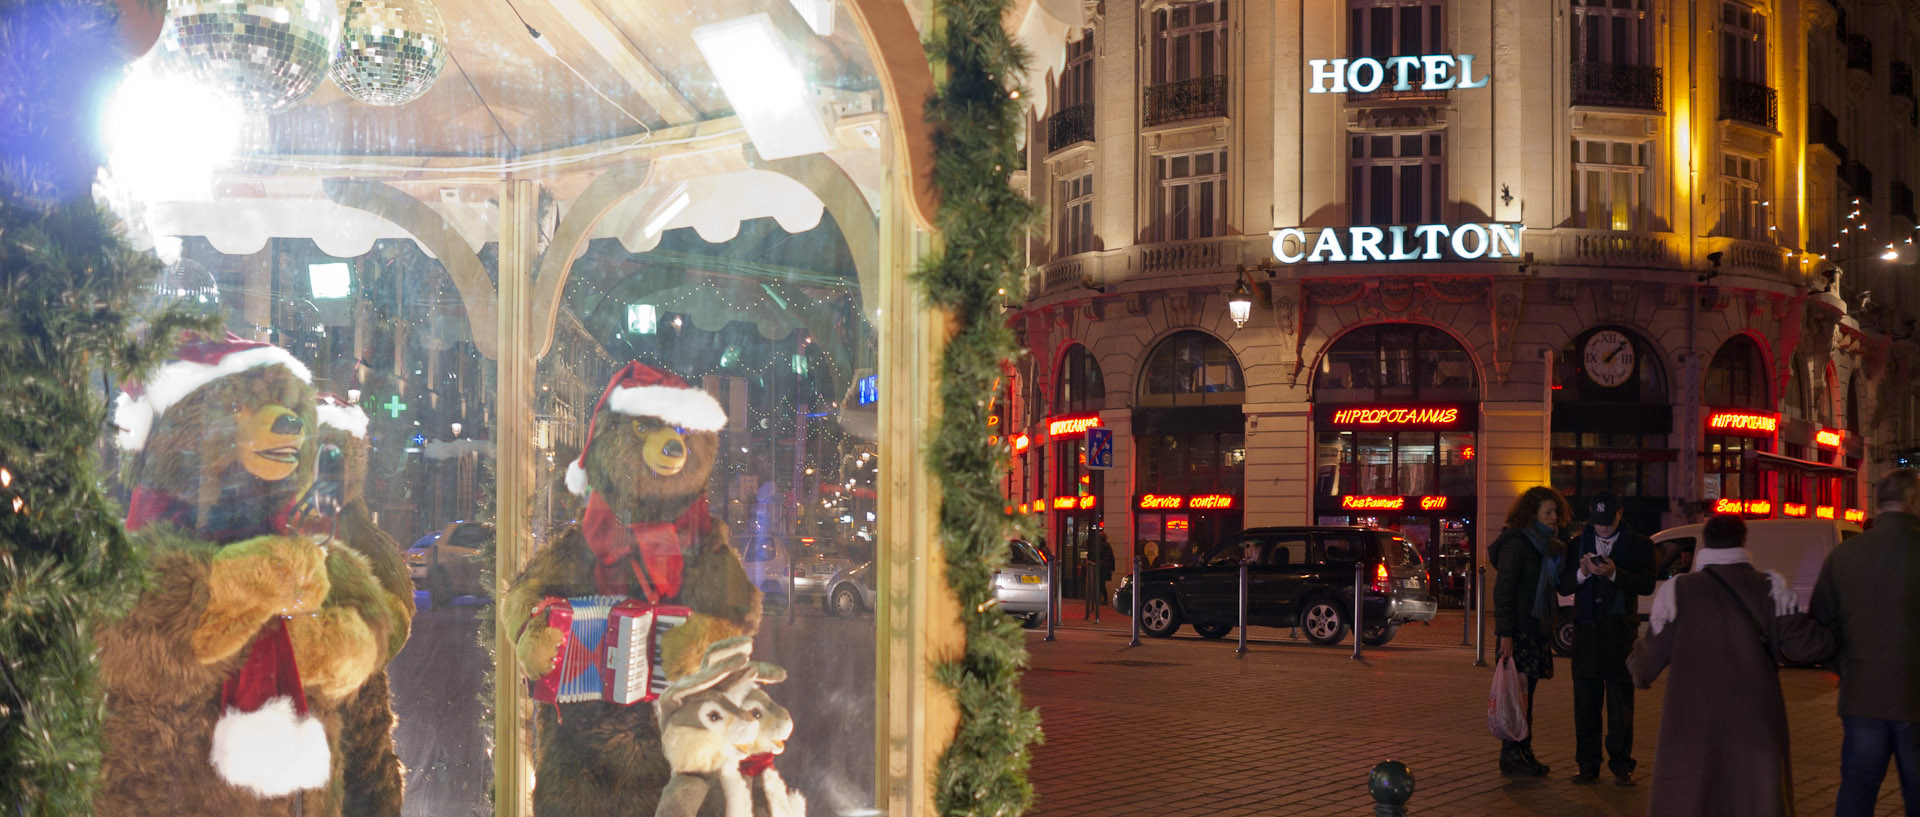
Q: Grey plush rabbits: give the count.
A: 2